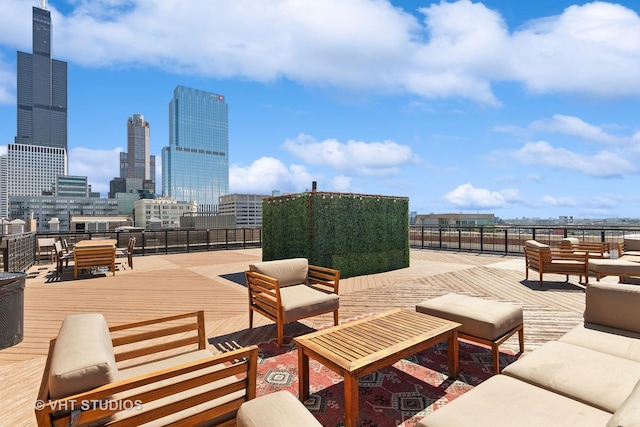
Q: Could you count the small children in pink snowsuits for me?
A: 0